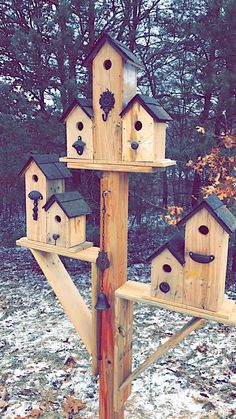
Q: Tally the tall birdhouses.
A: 3